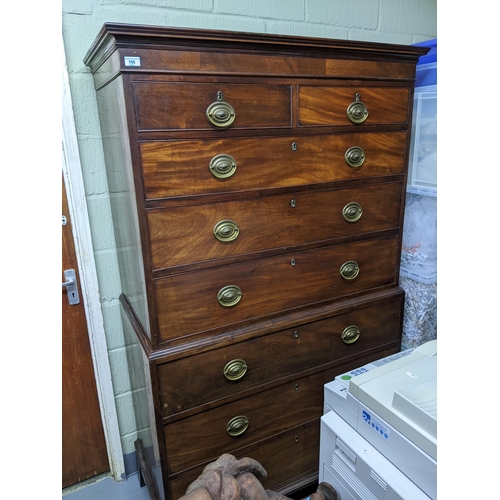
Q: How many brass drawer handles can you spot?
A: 11